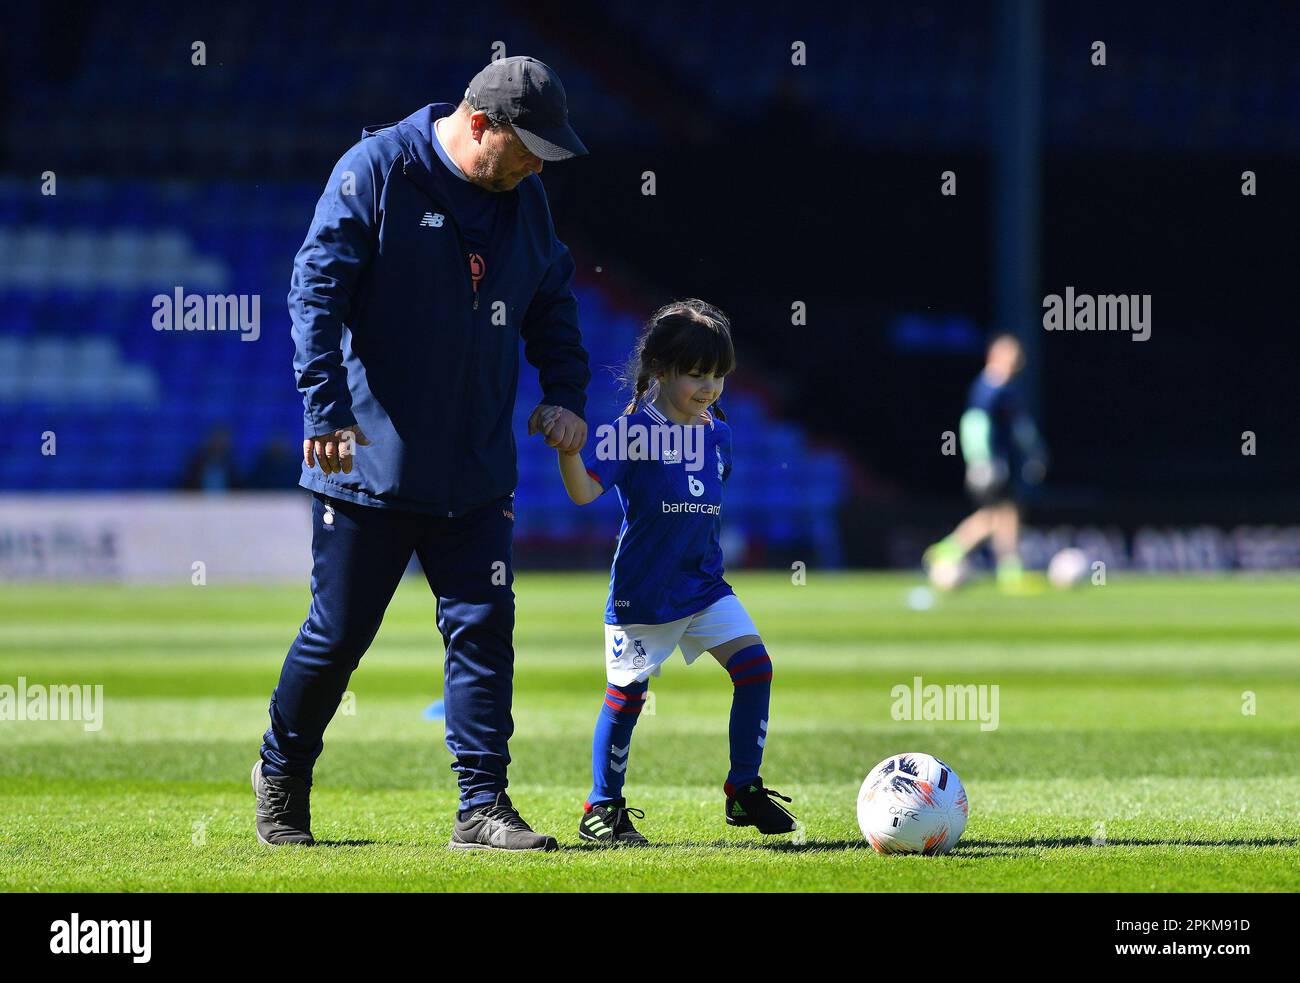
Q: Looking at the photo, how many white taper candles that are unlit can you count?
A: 0